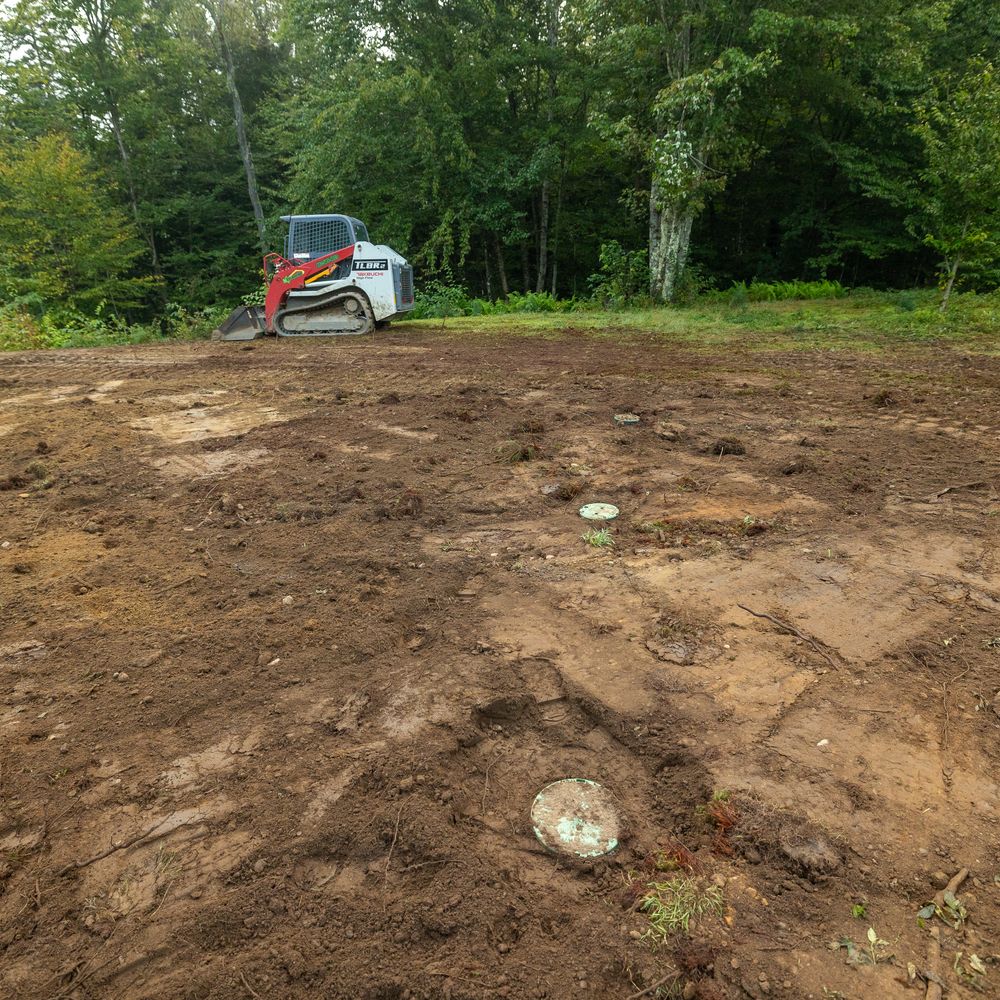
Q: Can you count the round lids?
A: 3